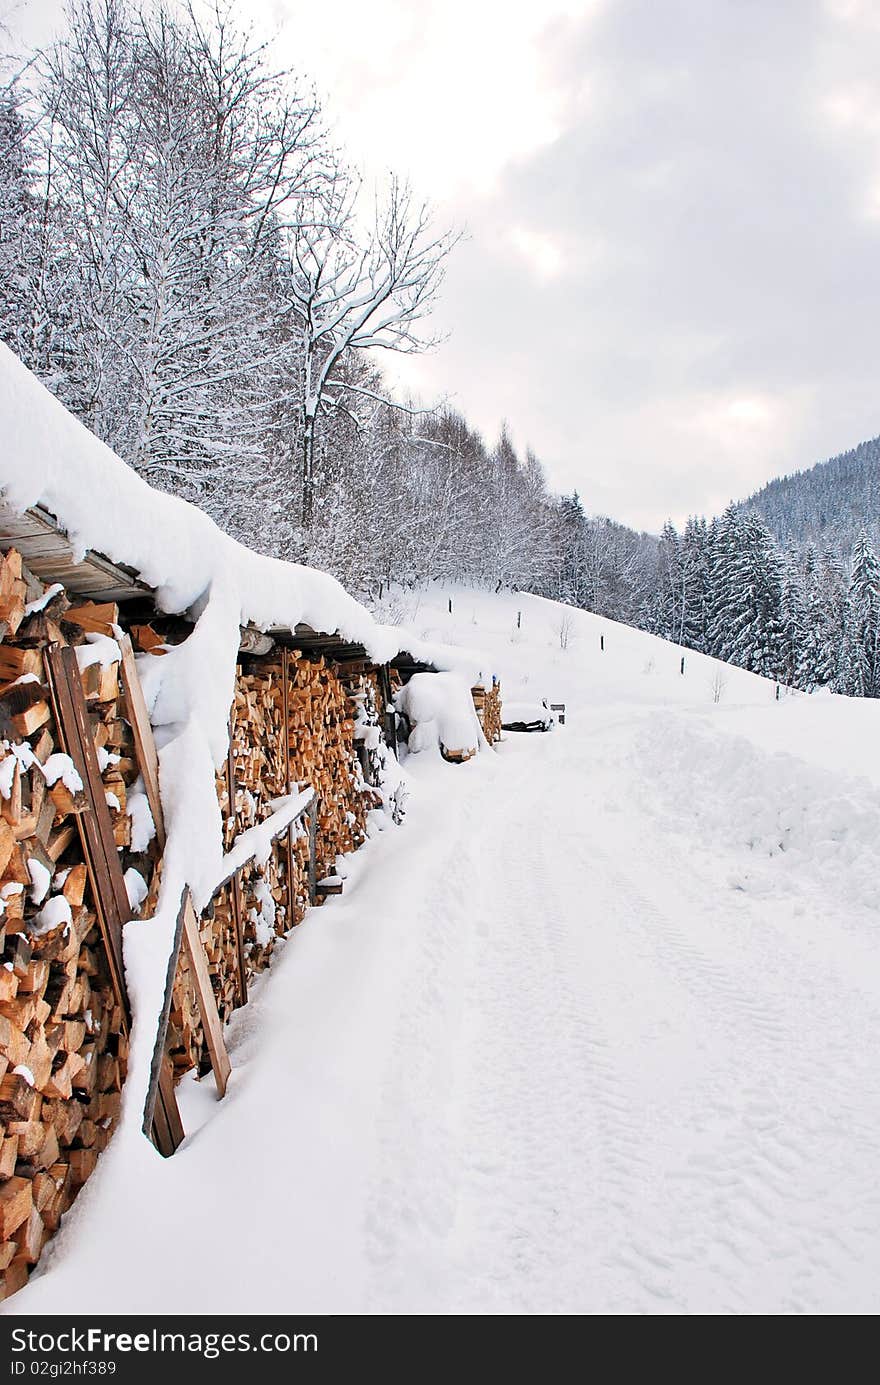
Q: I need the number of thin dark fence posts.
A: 5